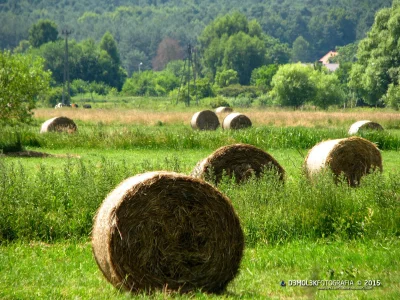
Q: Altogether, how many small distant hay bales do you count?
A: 5